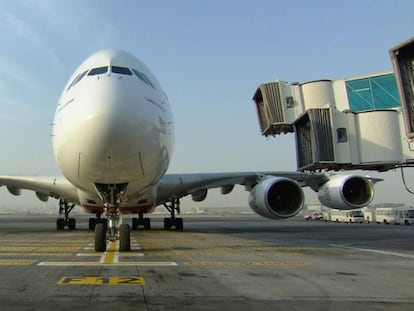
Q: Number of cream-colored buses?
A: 2